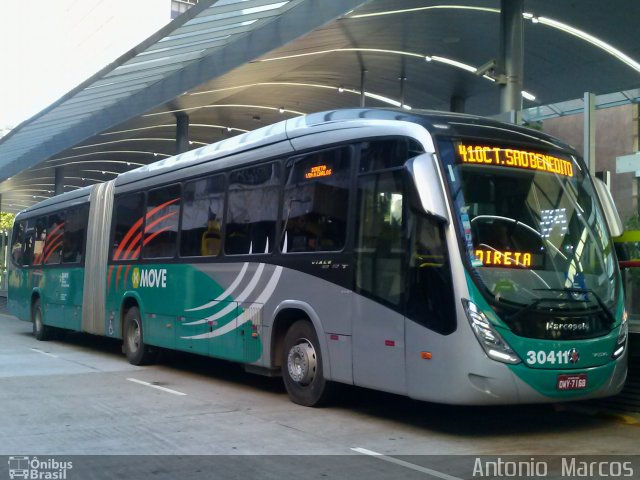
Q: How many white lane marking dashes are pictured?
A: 3